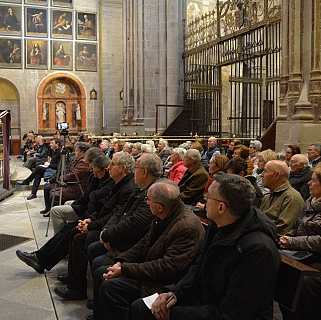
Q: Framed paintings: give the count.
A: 11